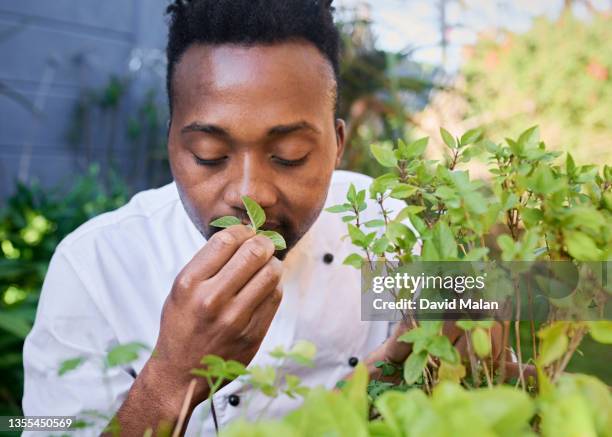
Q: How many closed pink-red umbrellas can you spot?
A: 0